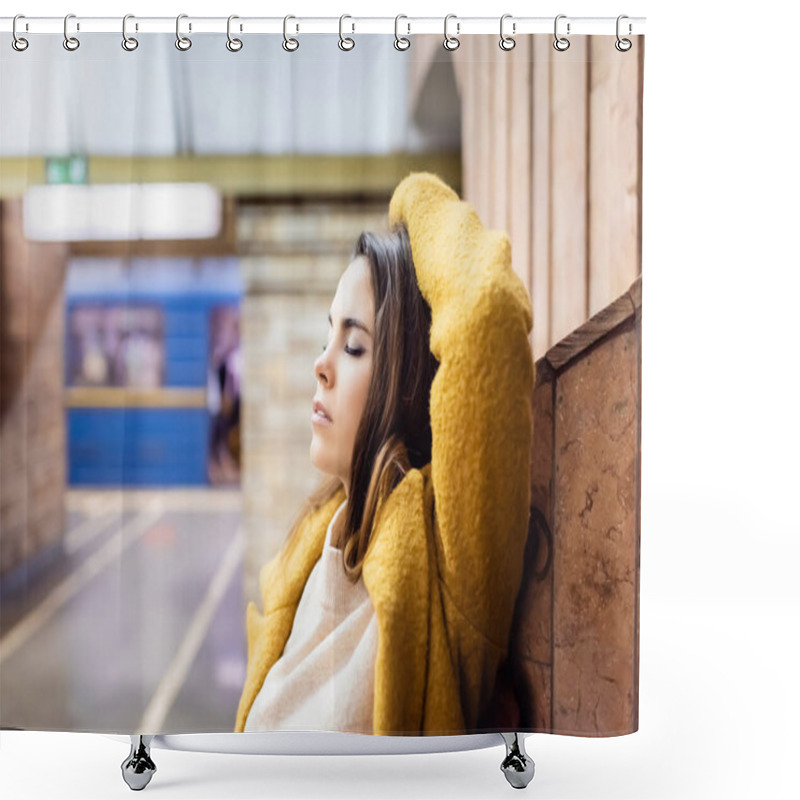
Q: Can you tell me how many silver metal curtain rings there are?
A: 12